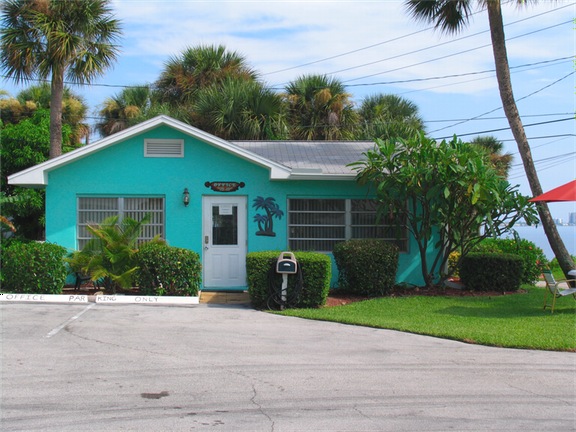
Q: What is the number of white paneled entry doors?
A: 1